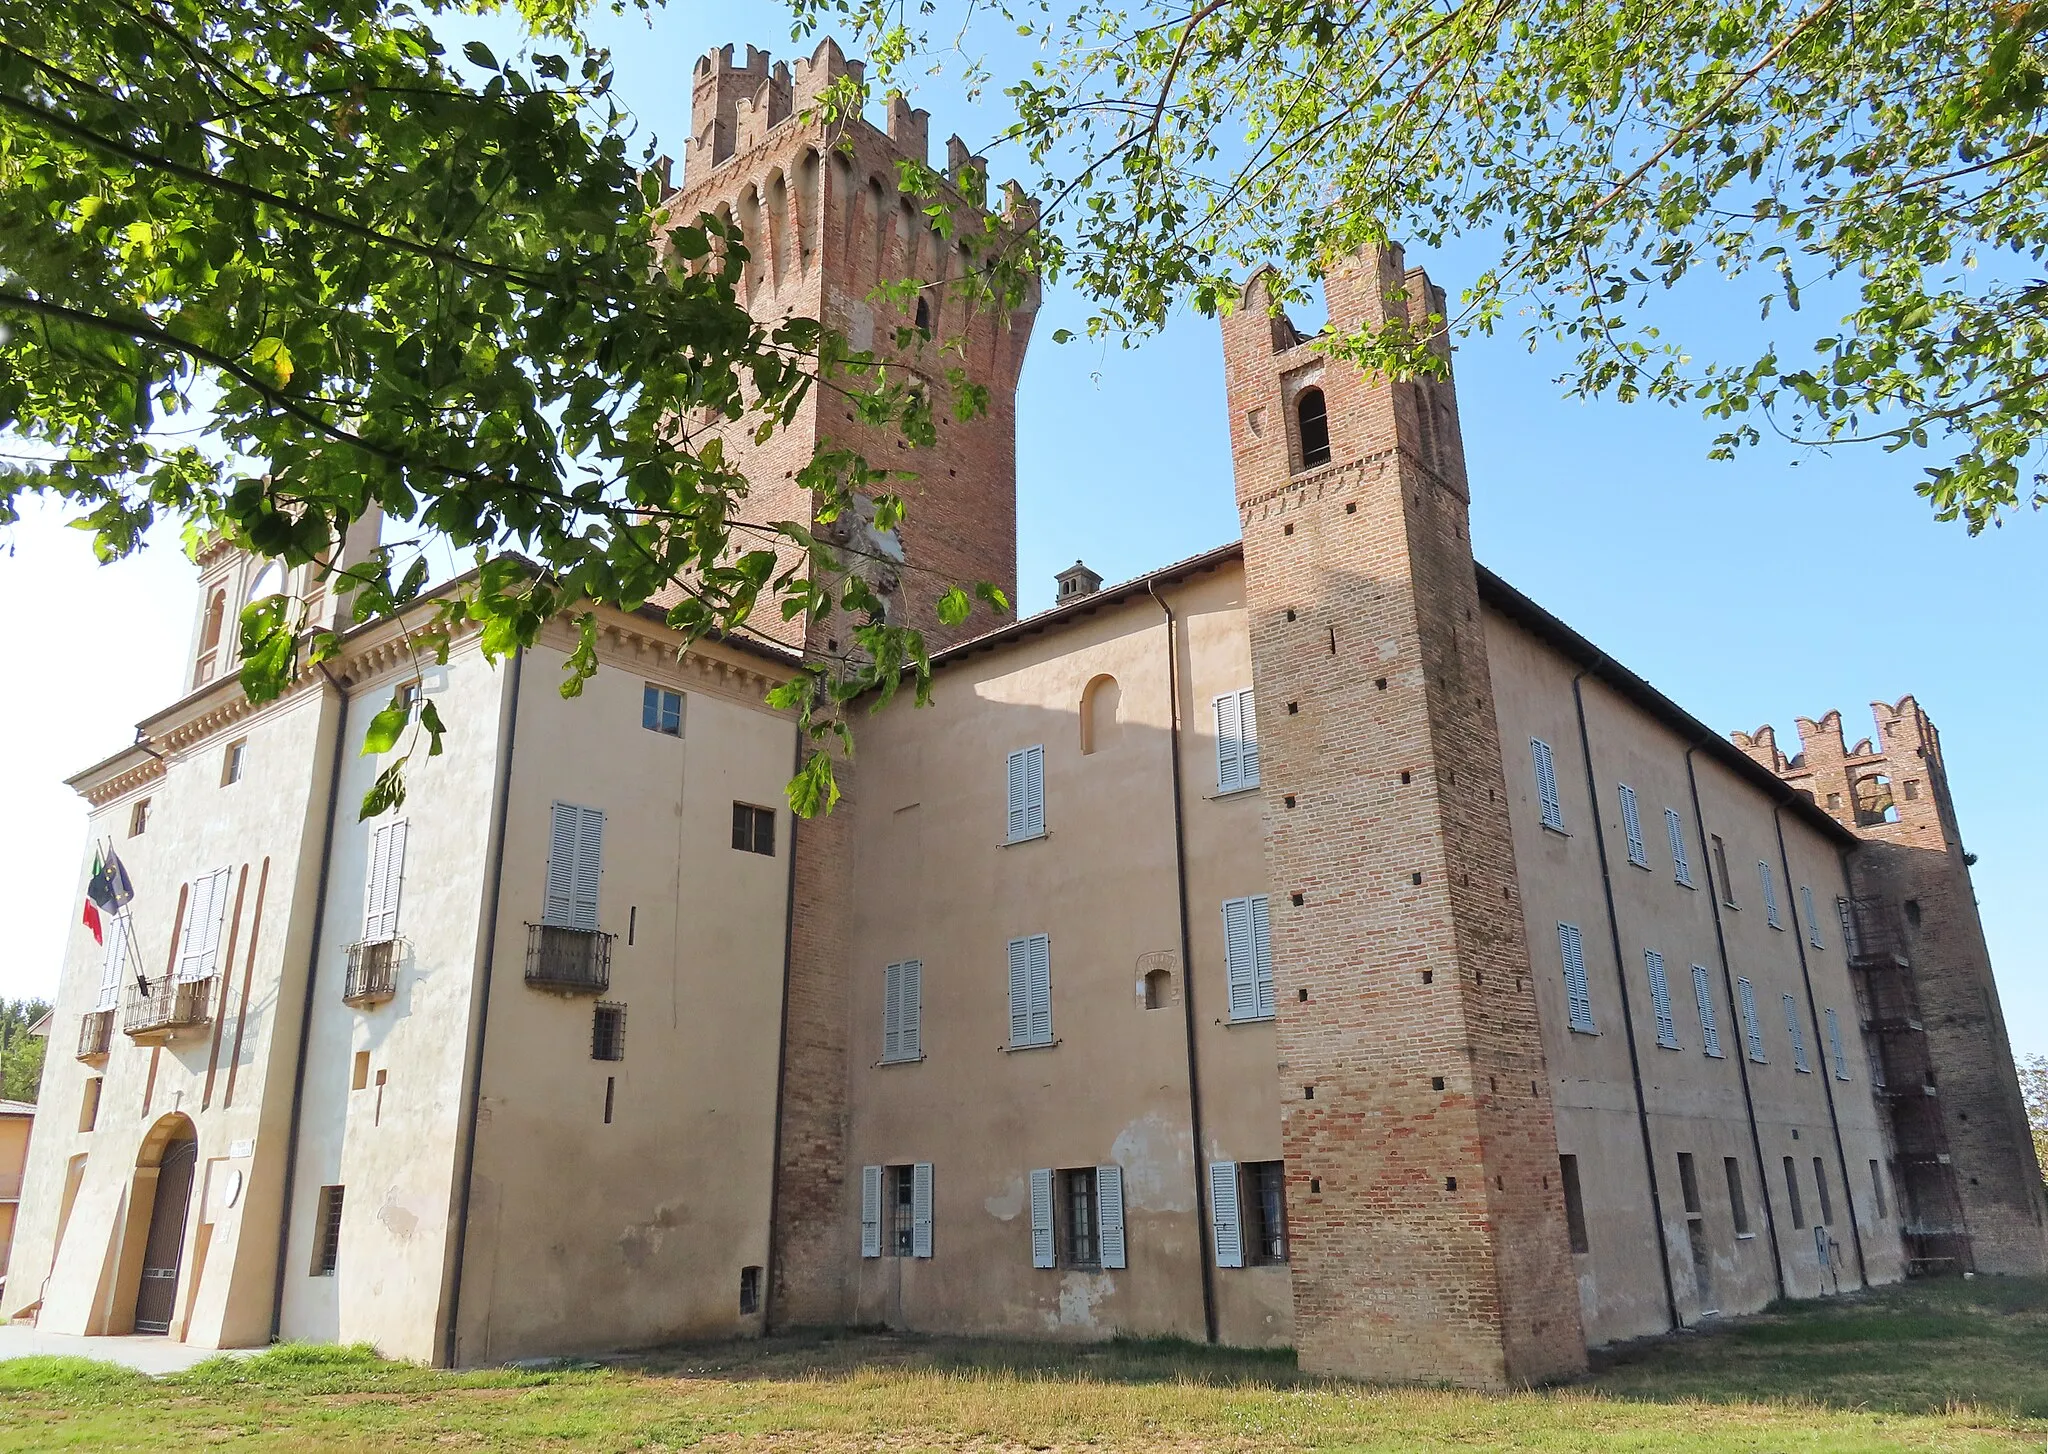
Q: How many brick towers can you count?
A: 3